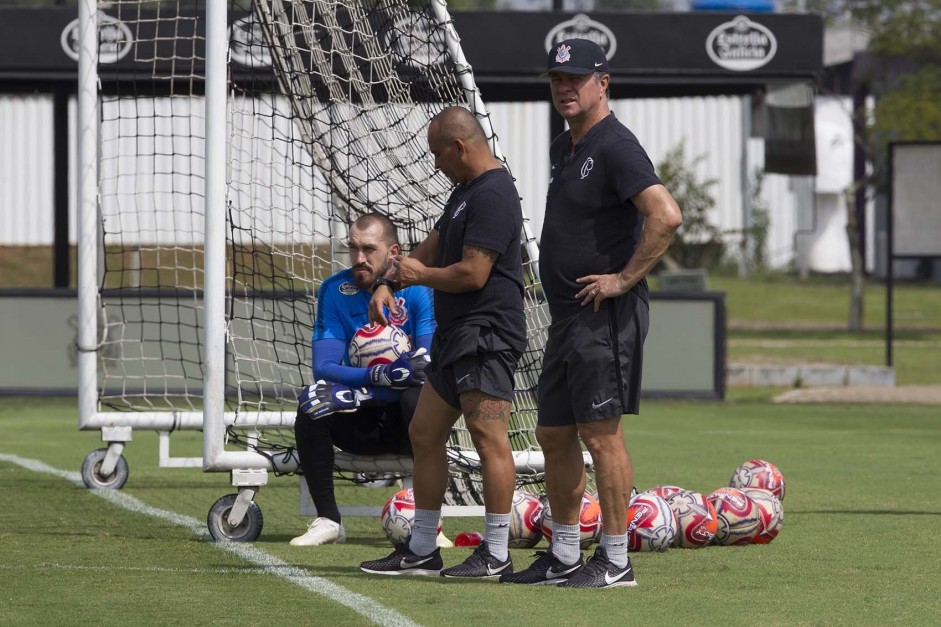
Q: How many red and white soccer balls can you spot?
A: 10